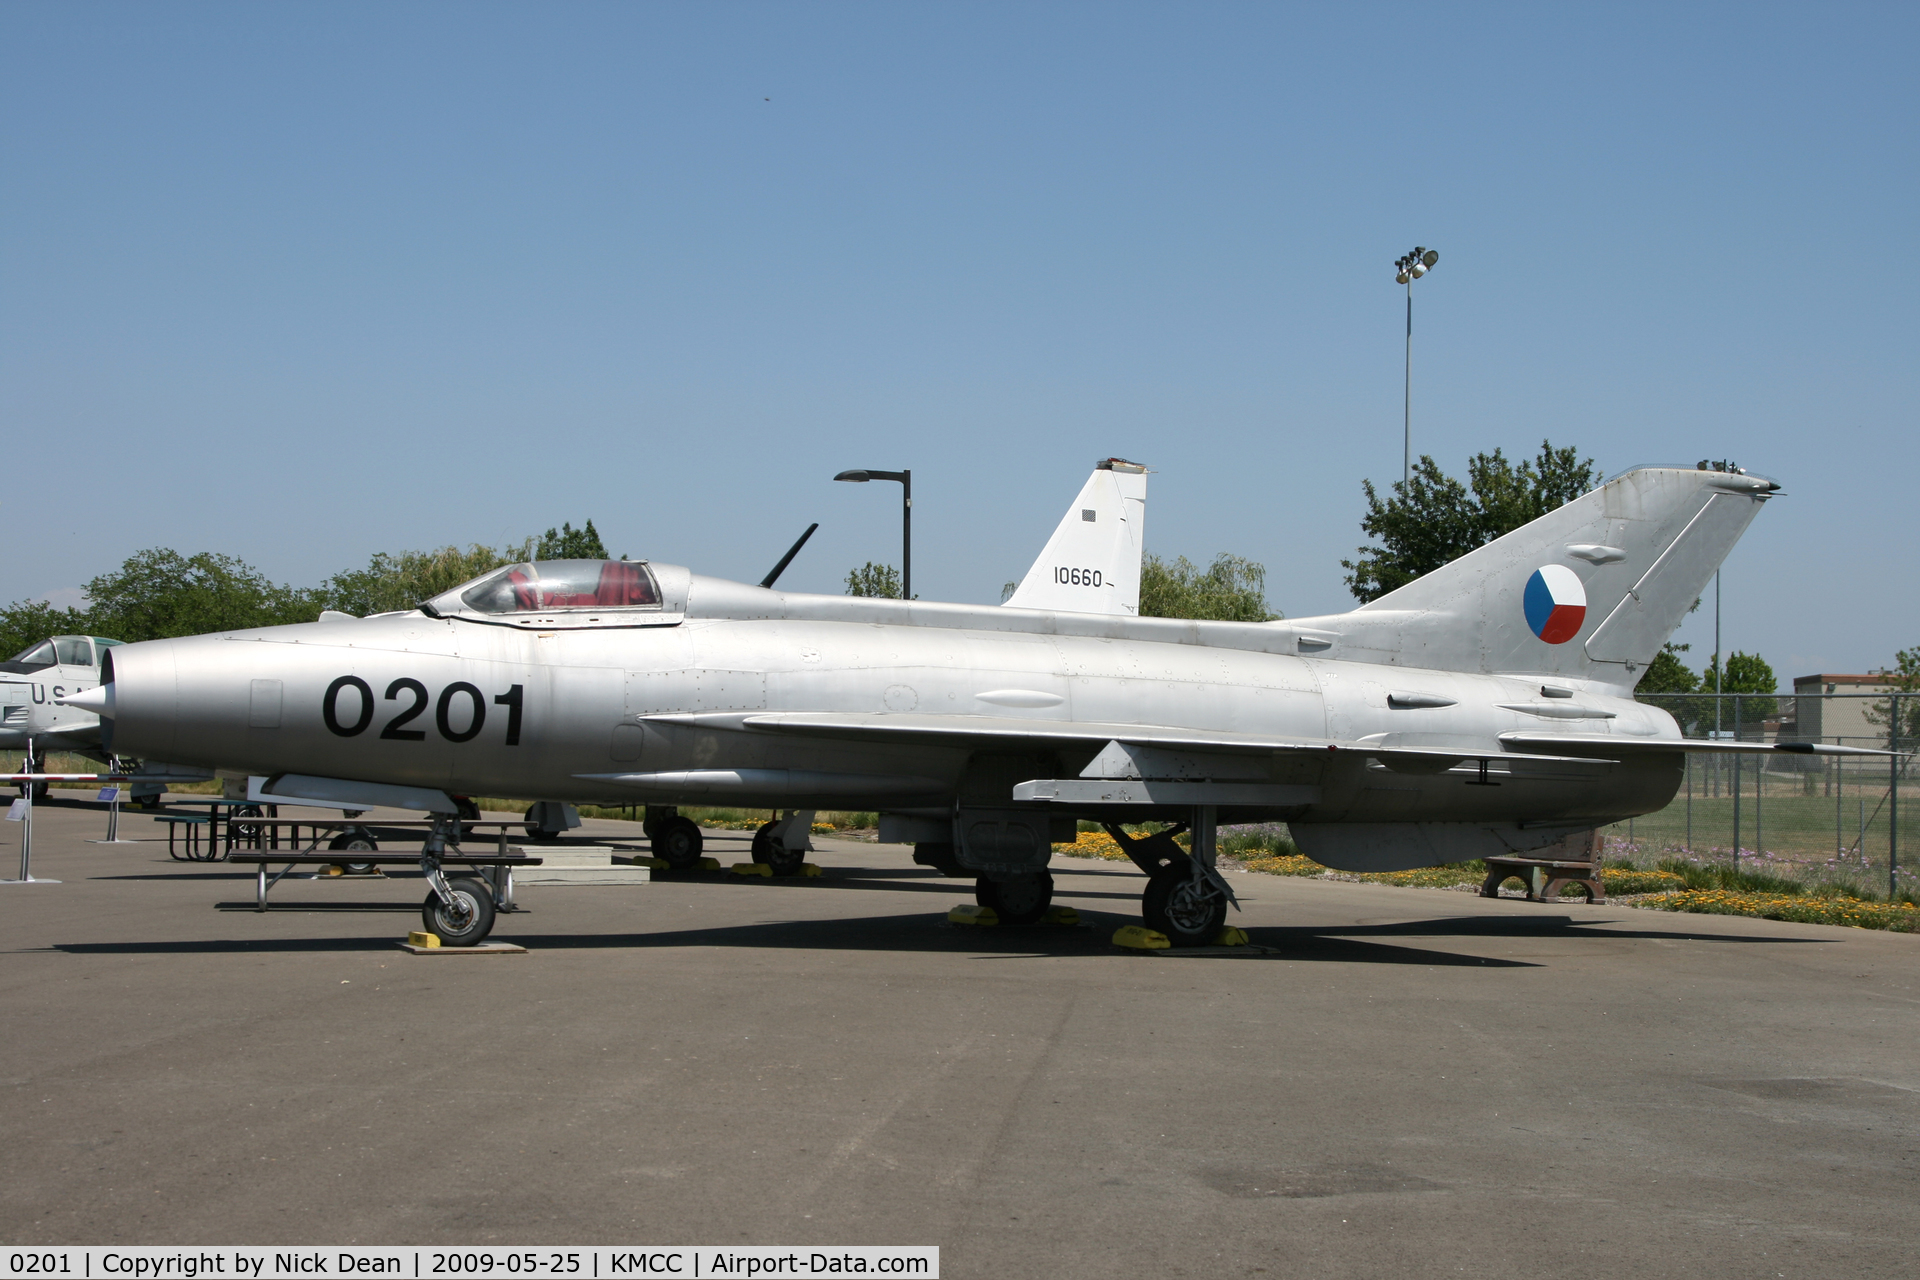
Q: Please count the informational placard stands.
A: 2